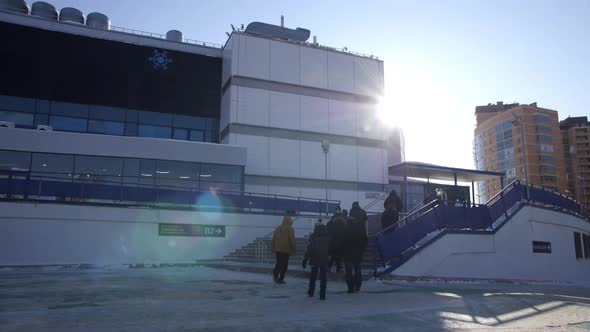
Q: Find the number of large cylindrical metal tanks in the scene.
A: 5